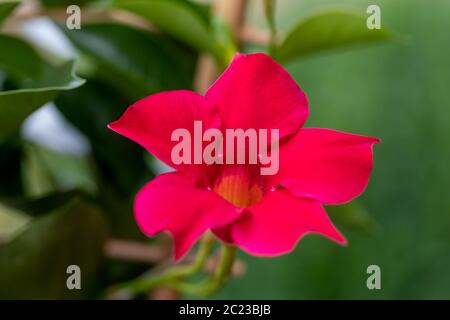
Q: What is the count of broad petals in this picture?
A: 5